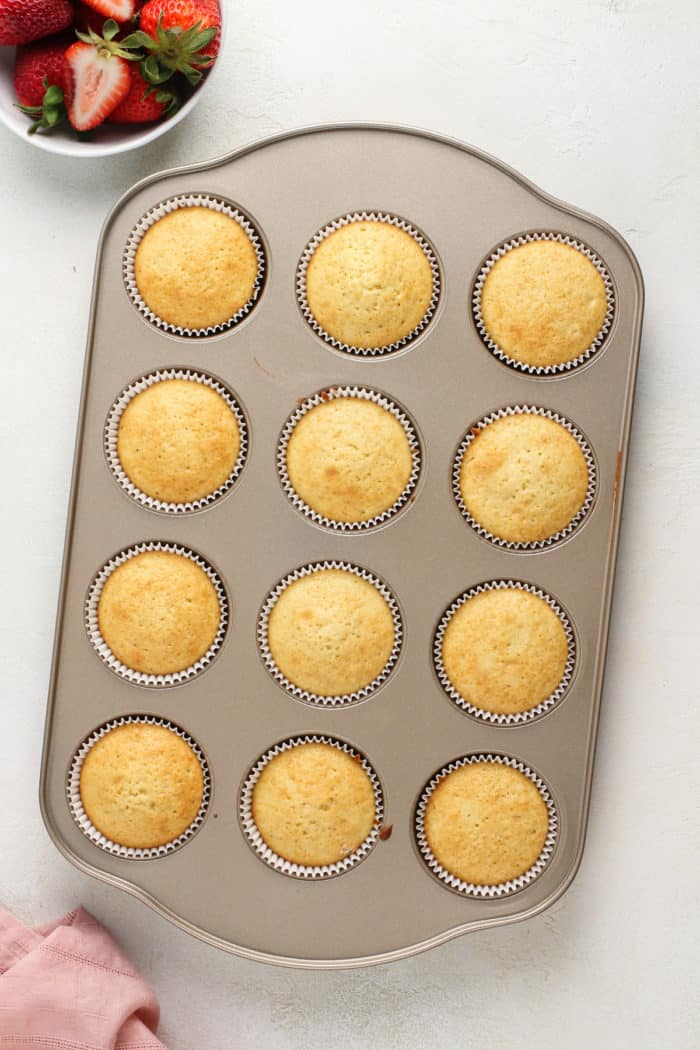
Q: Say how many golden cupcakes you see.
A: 12